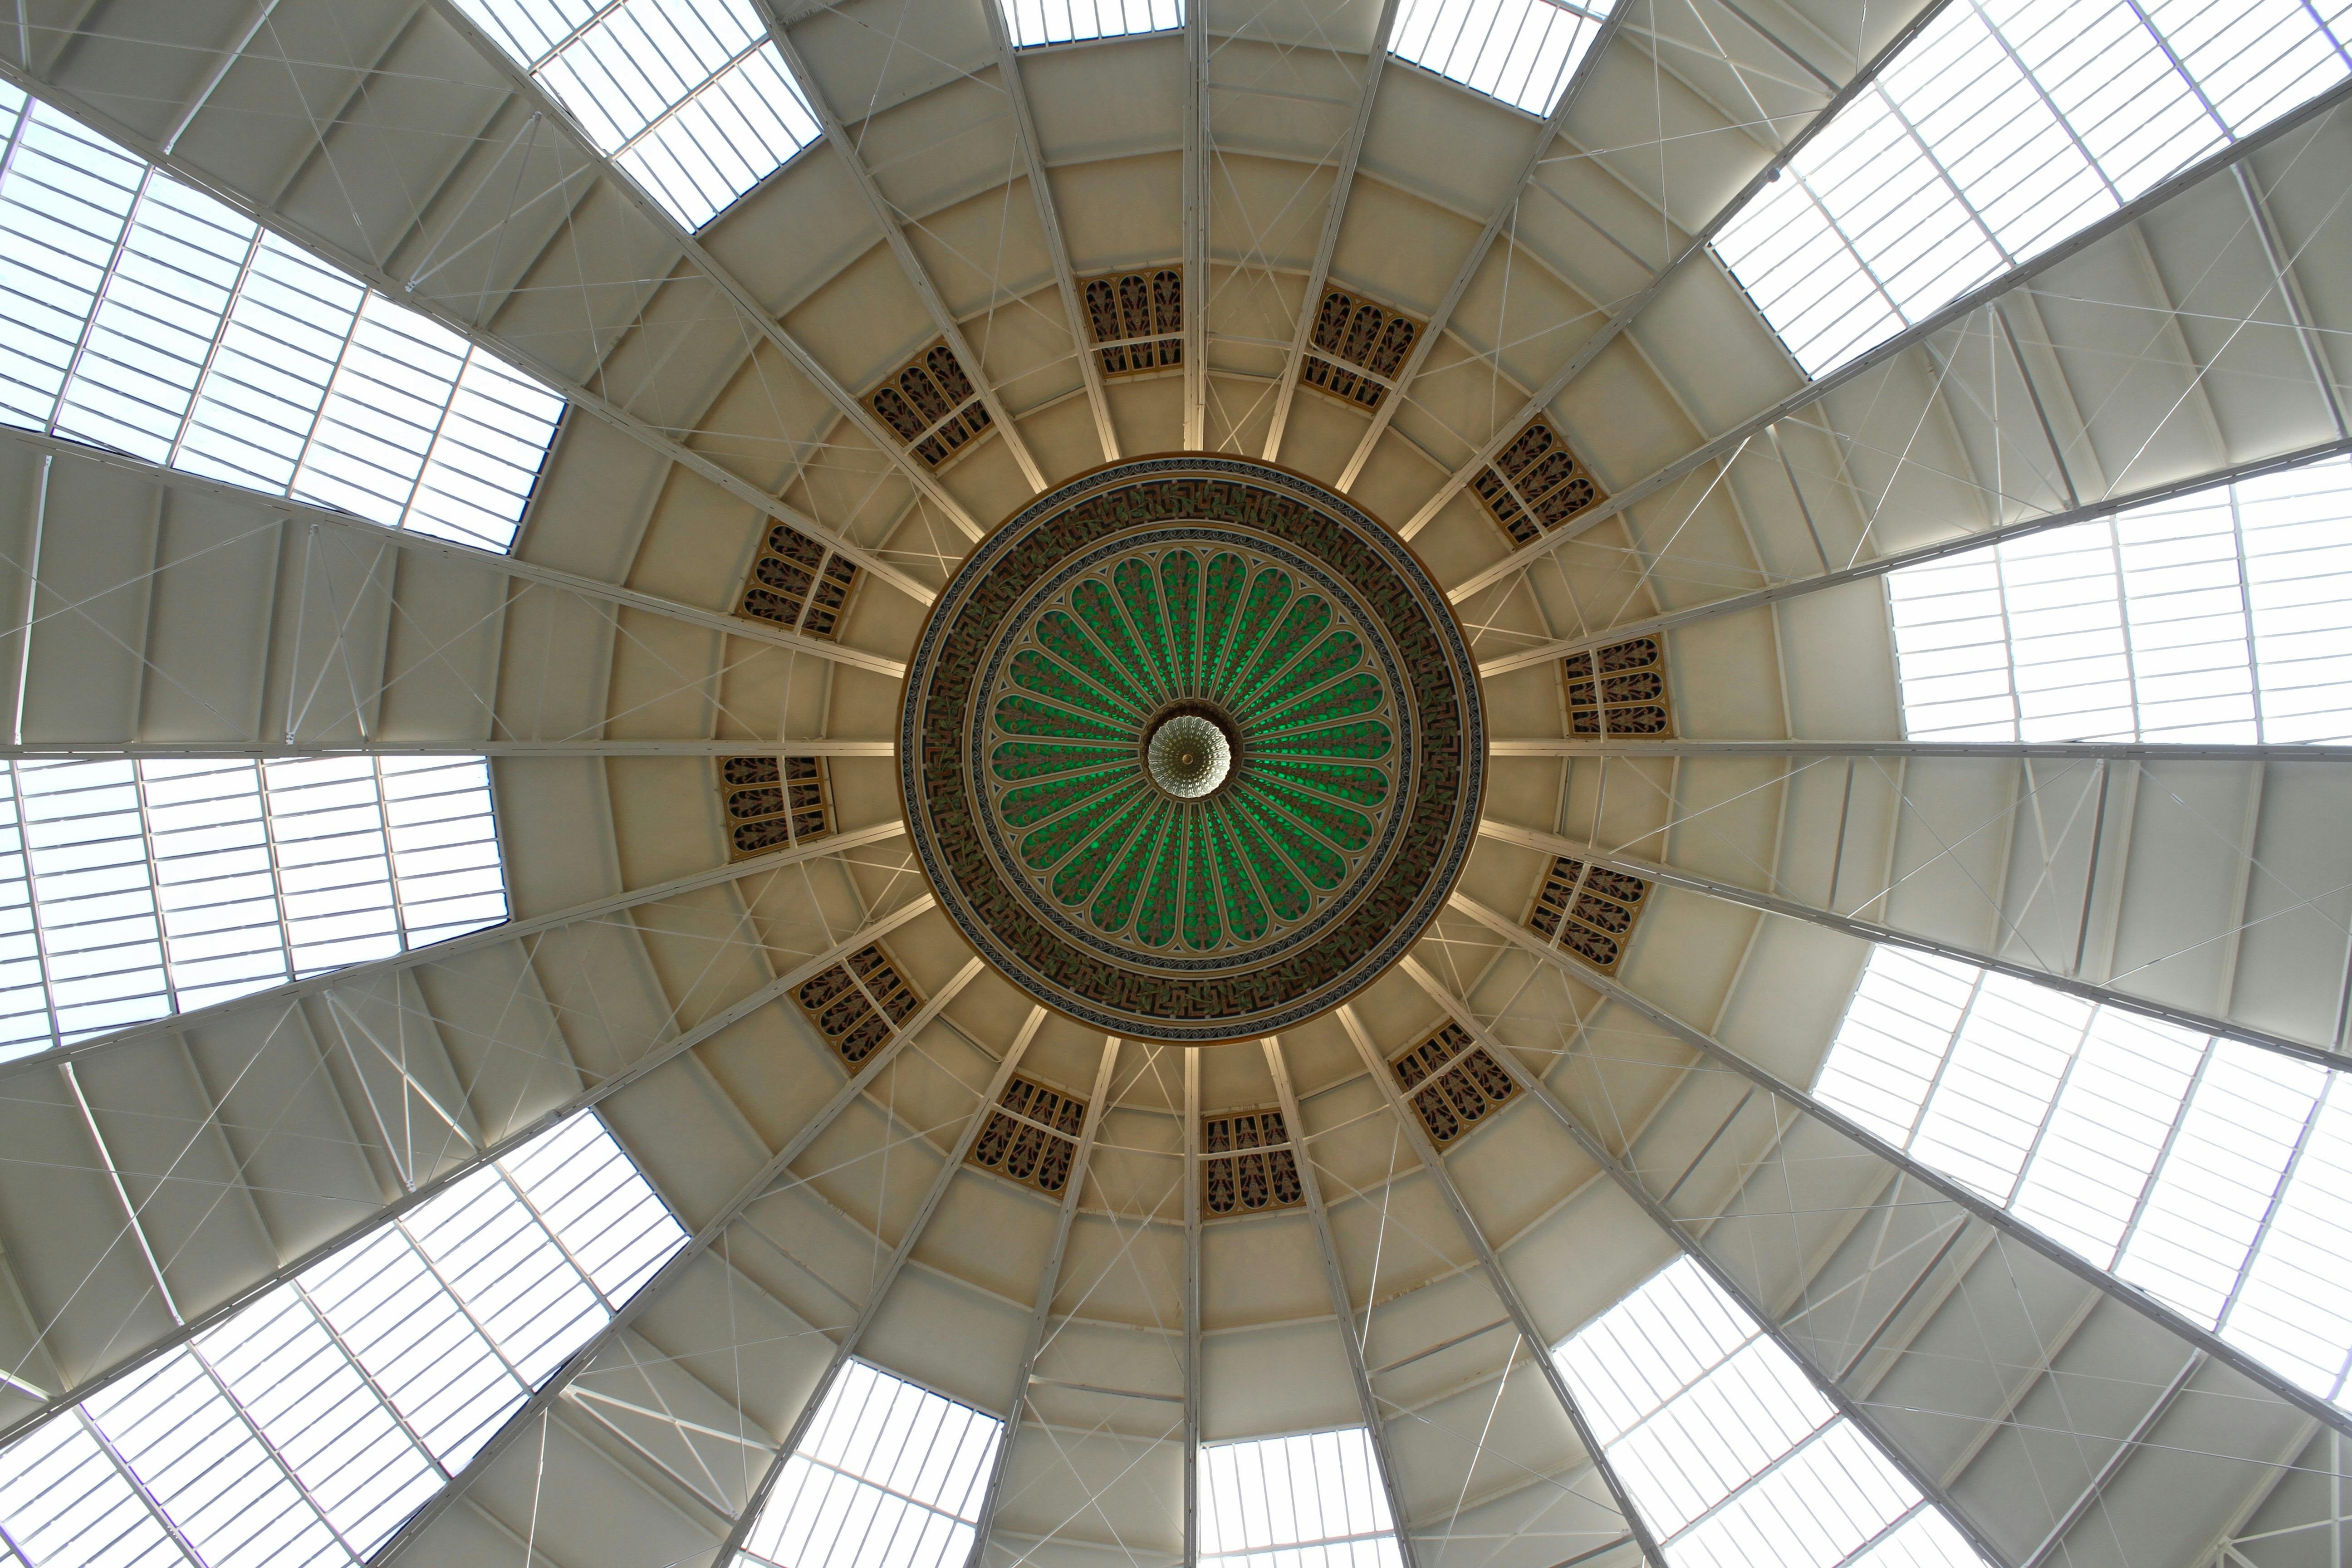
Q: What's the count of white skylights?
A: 12